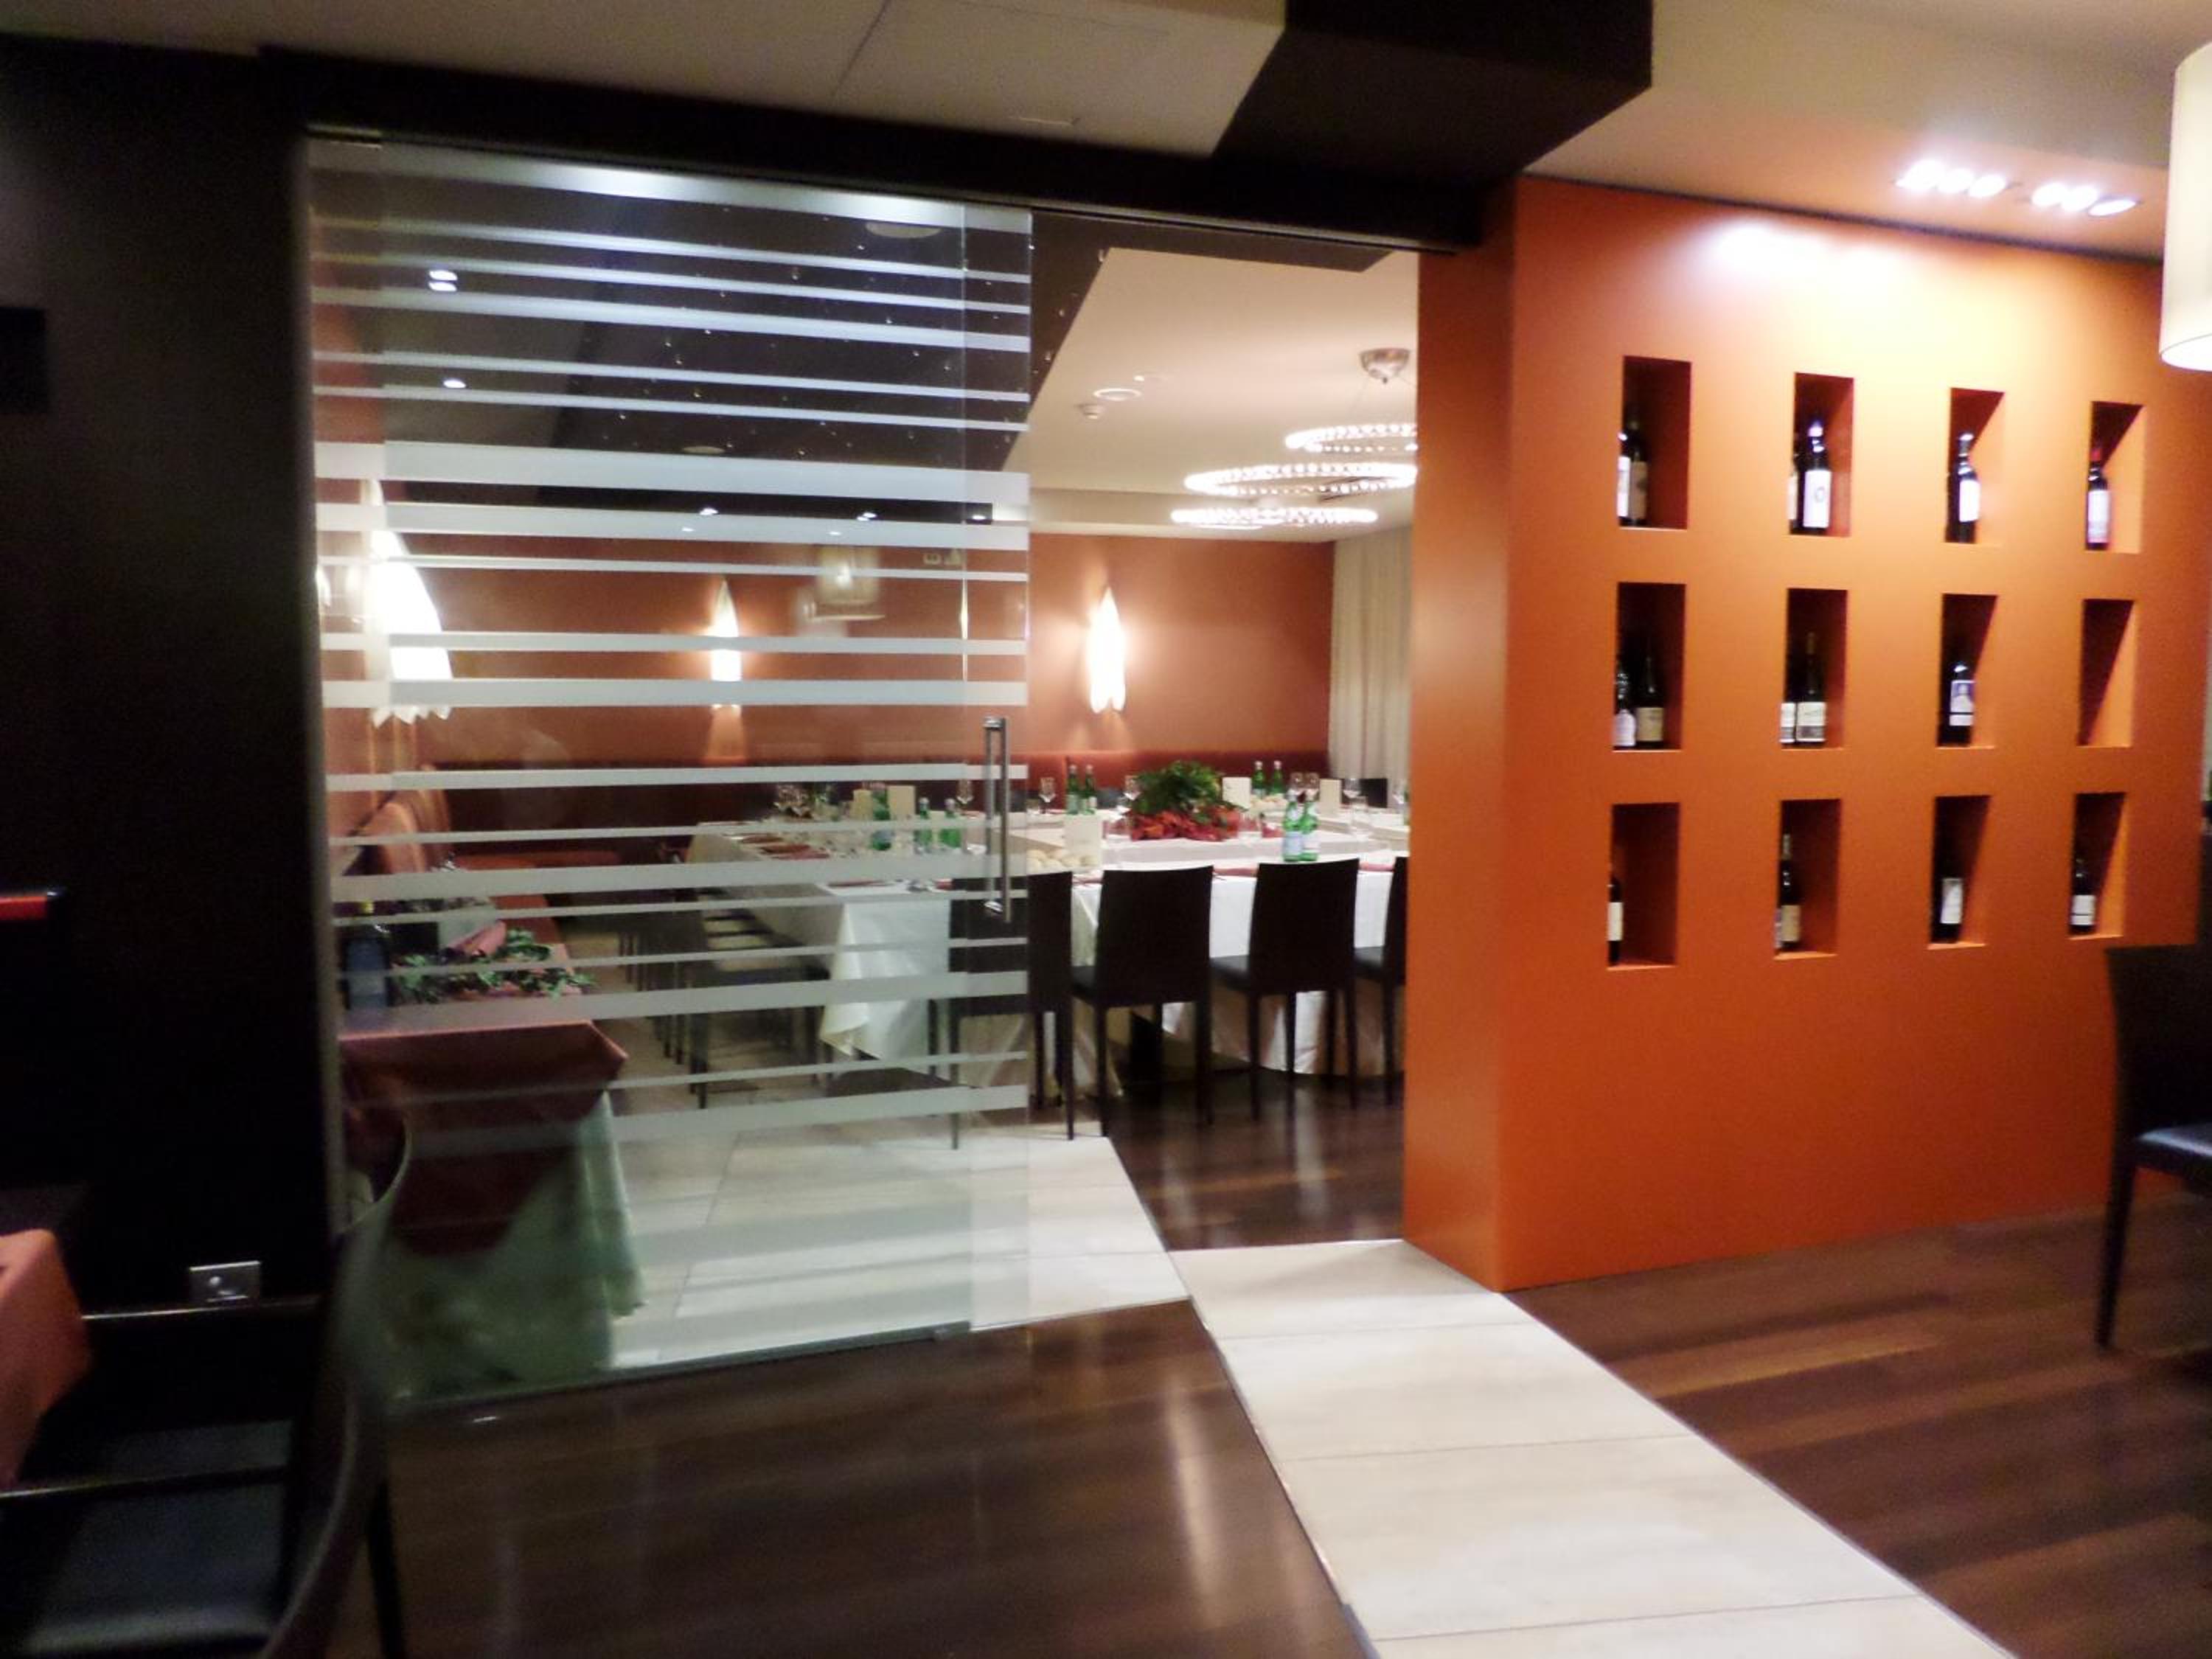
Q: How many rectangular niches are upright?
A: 12